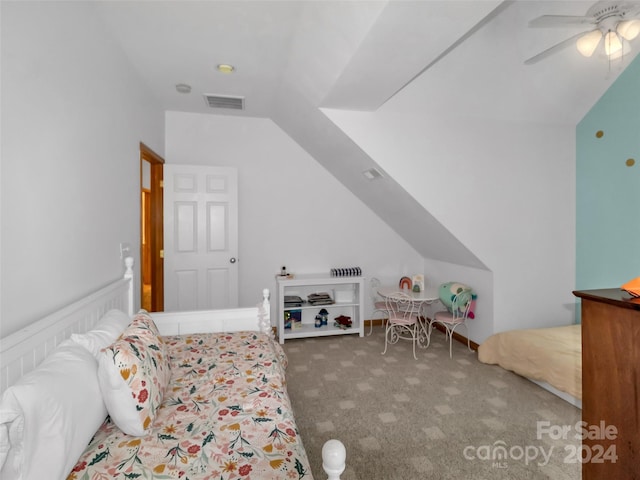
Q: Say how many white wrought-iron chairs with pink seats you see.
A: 3